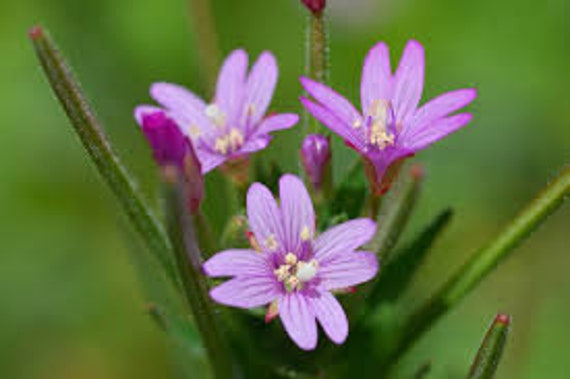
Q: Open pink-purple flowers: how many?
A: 3